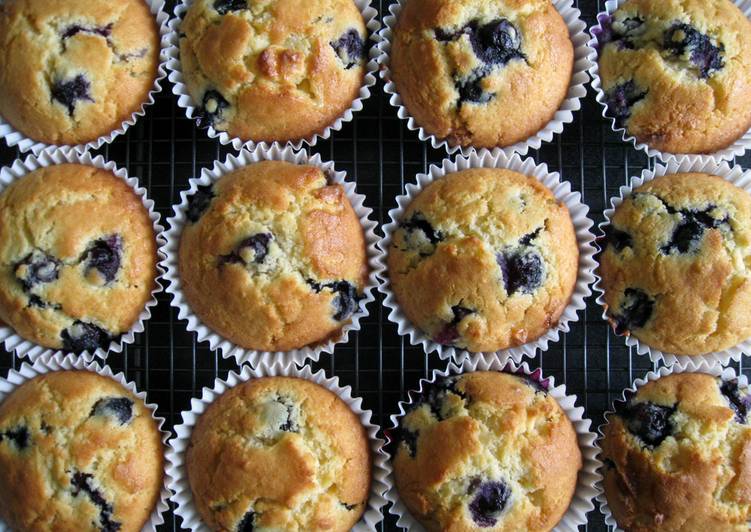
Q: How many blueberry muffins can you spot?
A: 12